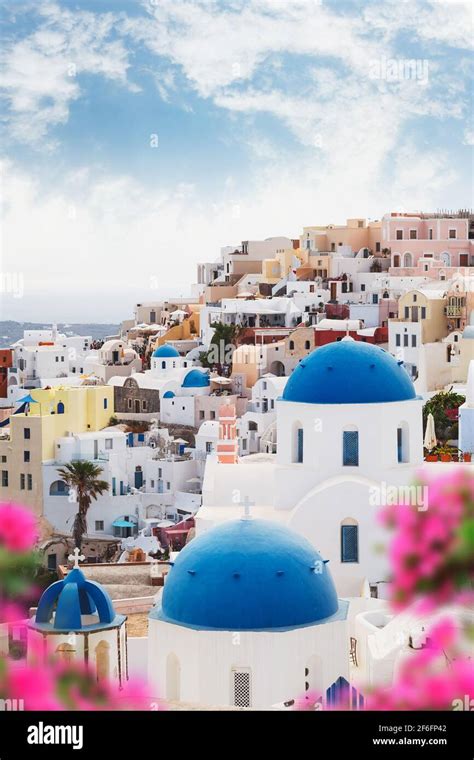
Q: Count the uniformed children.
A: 0